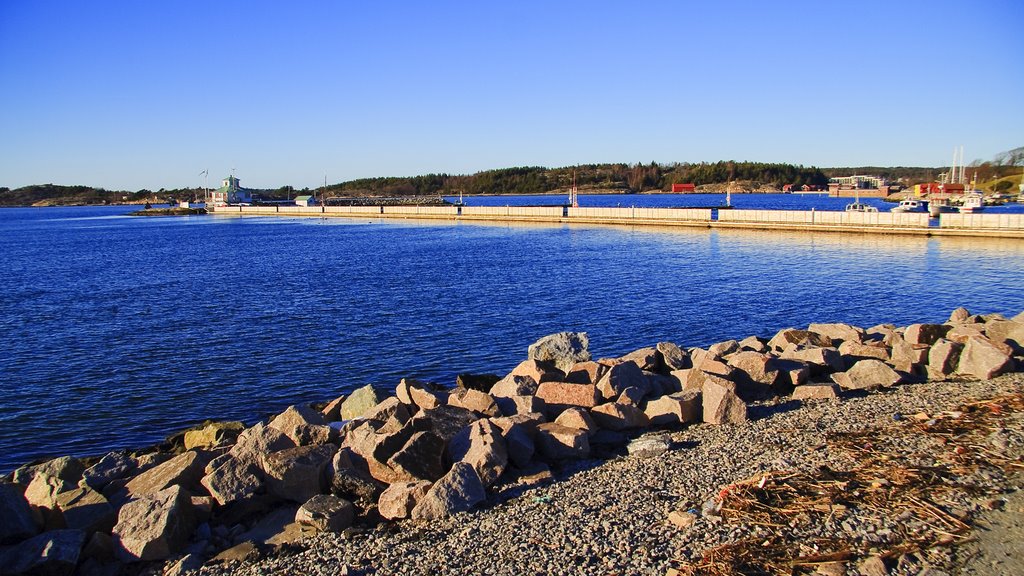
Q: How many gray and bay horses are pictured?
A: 0